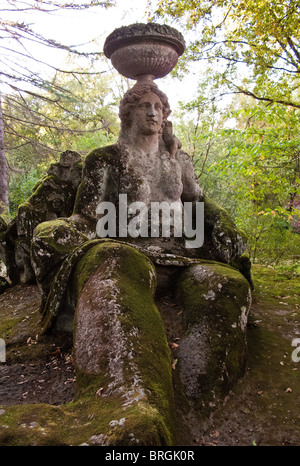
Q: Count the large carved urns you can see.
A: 1